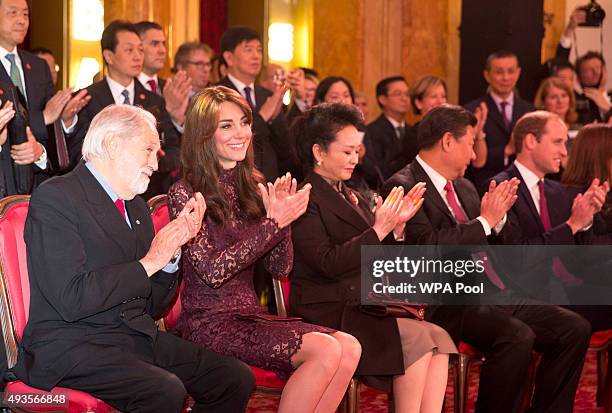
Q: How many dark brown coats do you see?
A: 1